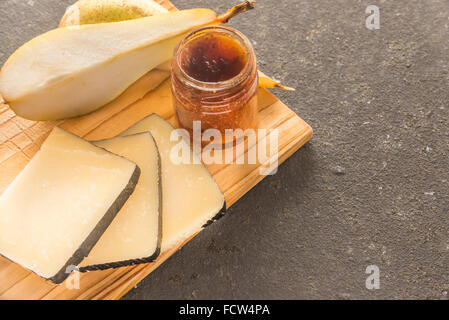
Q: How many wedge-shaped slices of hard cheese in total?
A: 3